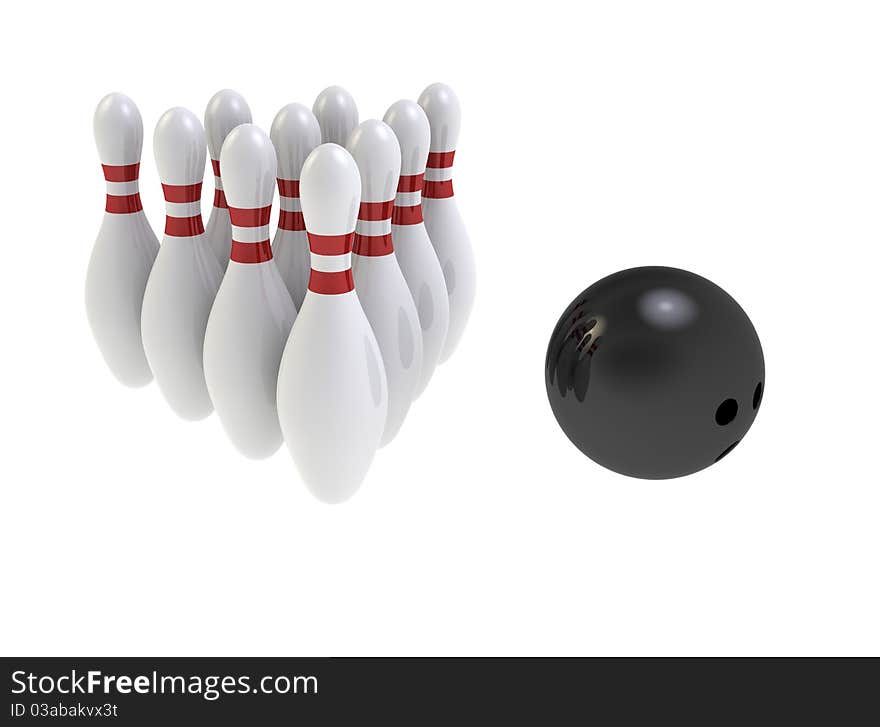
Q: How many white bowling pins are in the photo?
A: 10